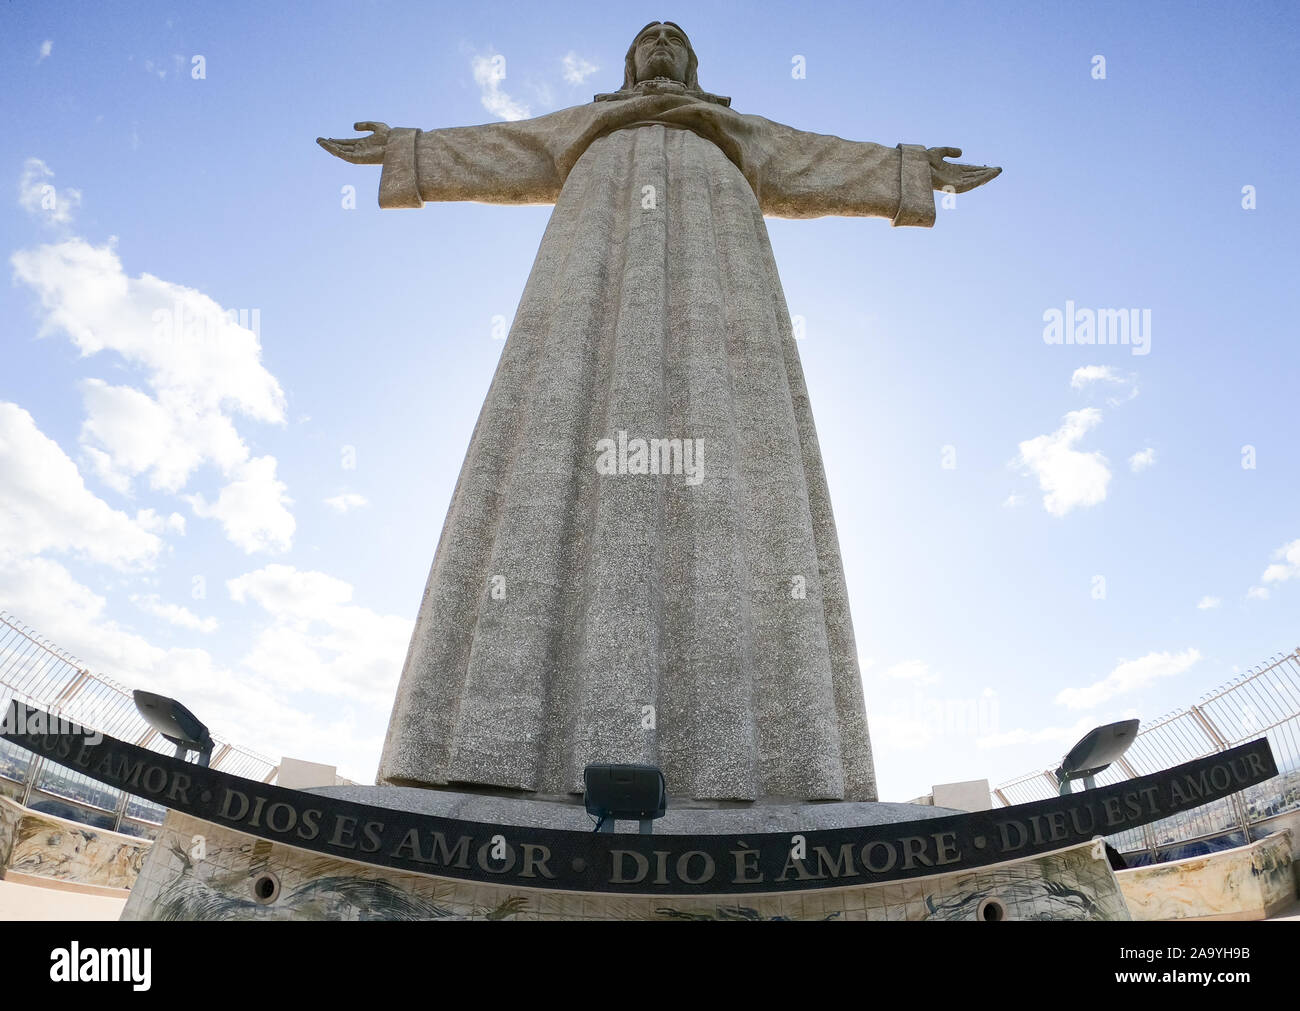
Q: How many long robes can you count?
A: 1